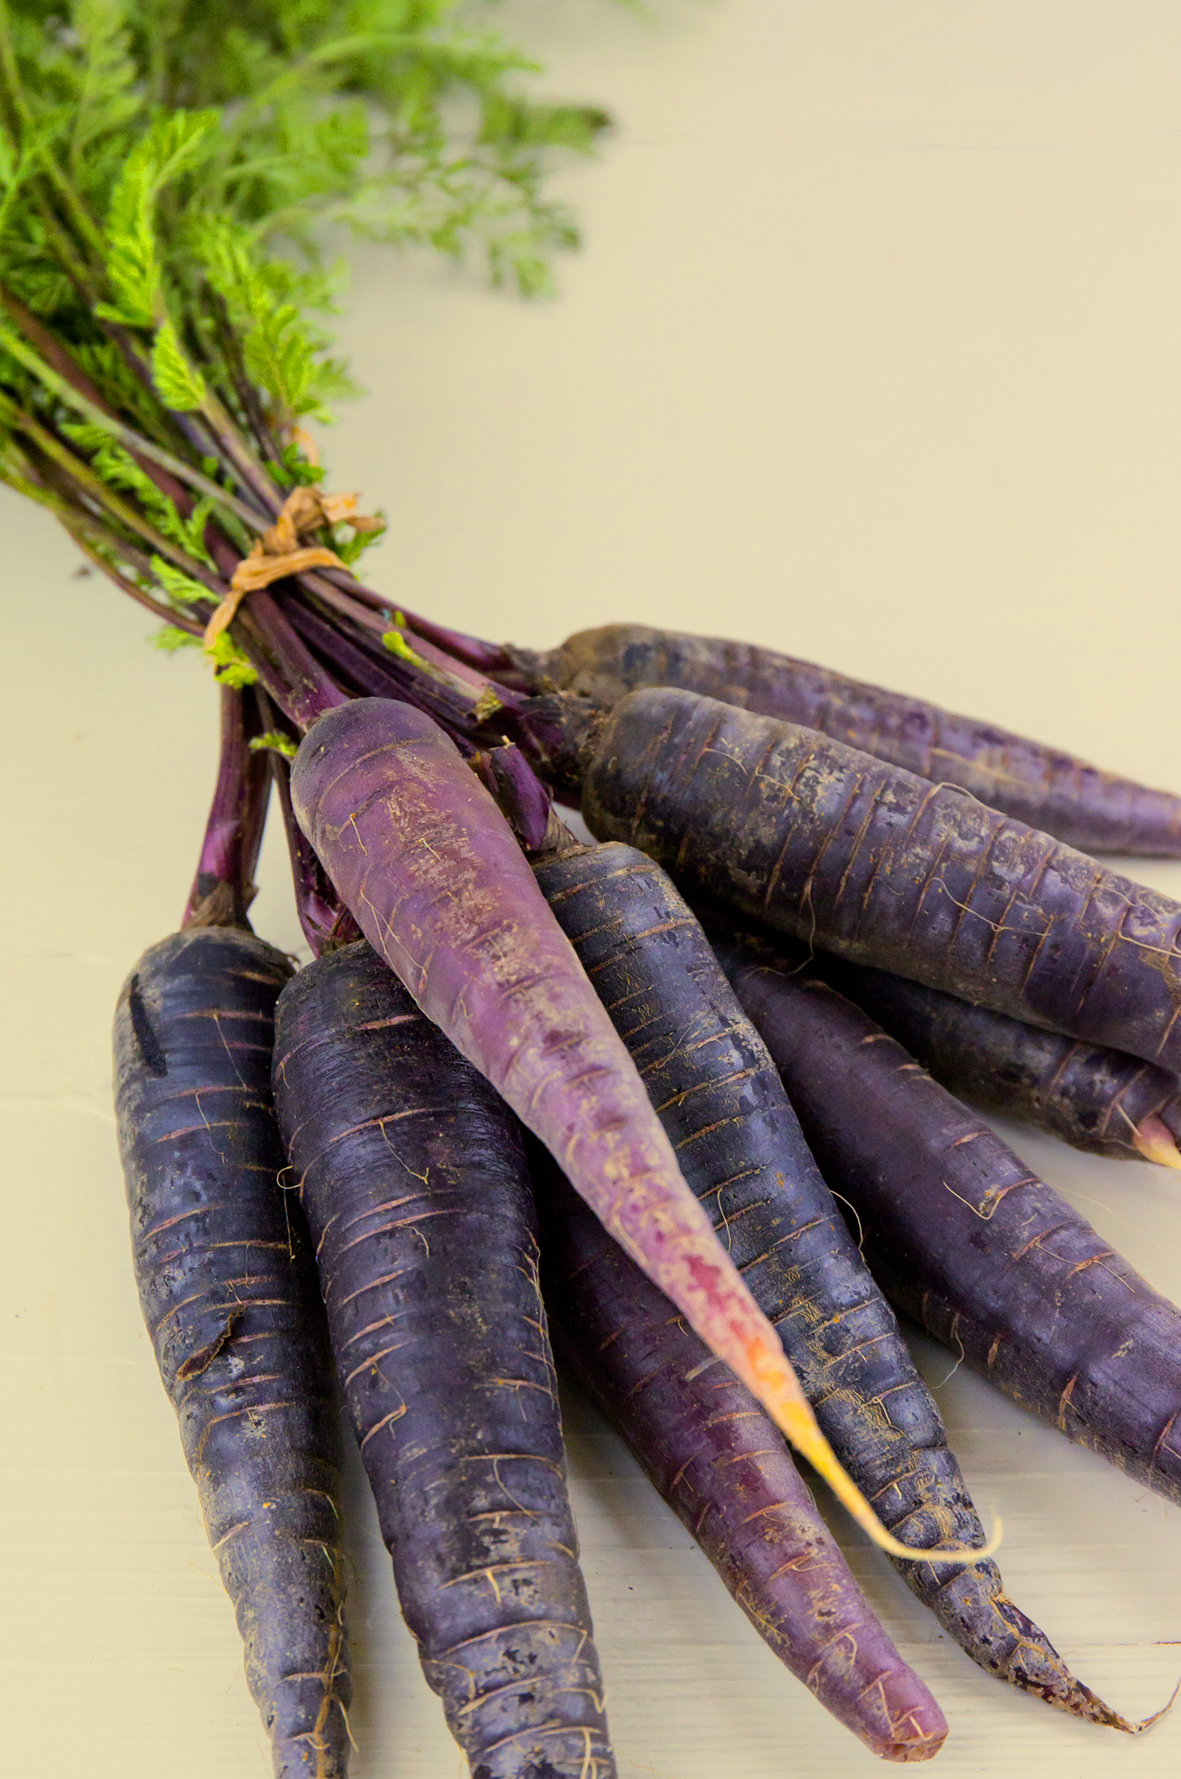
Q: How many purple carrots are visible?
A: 9